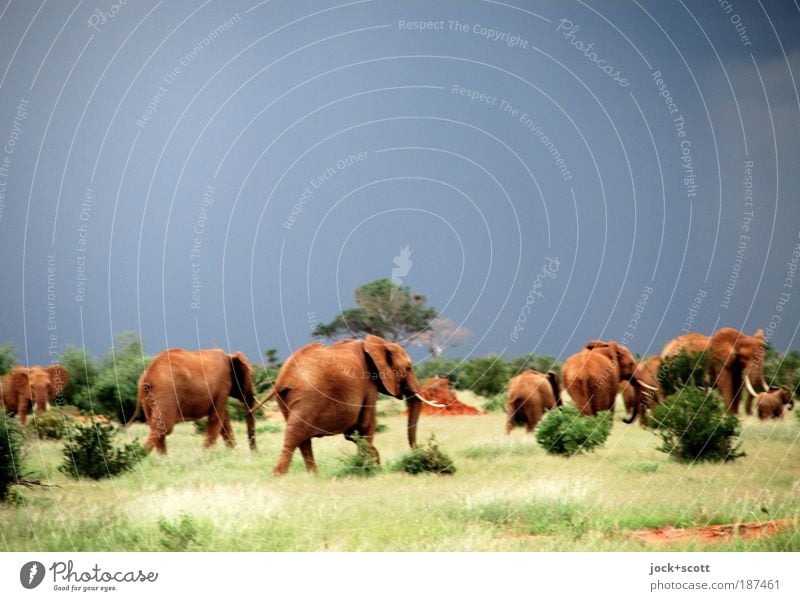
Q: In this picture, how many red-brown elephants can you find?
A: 8